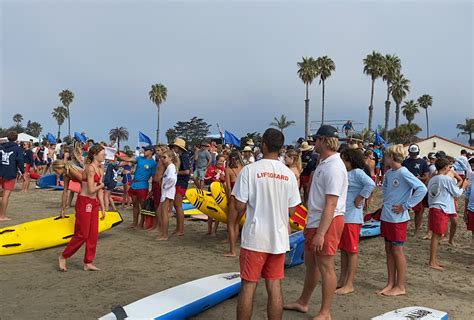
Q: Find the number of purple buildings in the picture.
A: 0